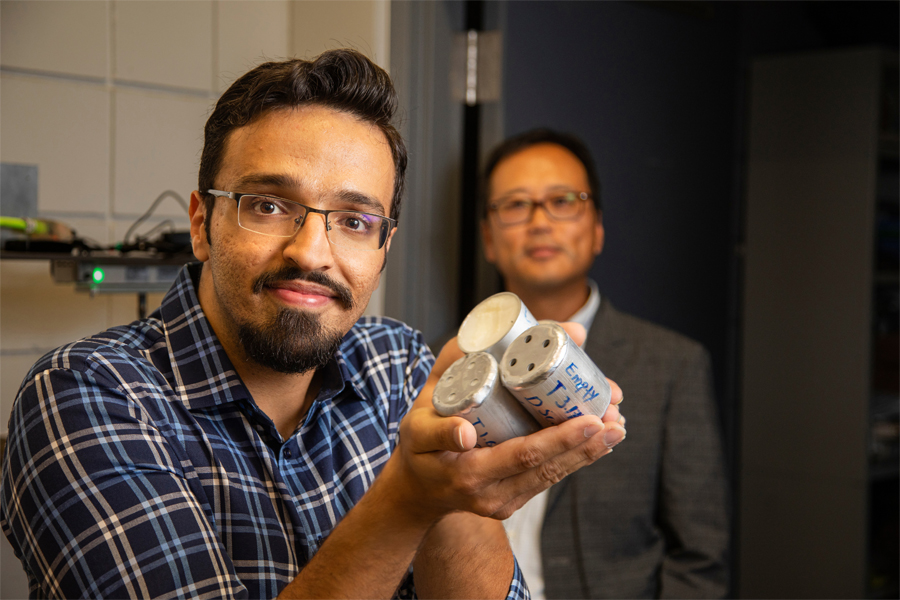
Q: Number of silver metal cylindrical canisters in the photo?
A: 3